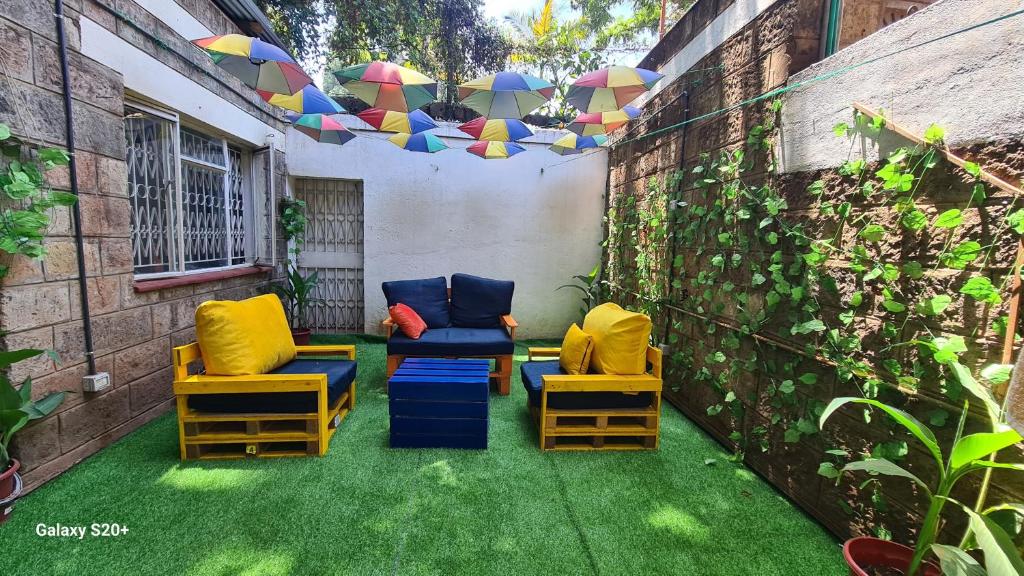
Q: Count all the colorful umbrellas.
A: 12